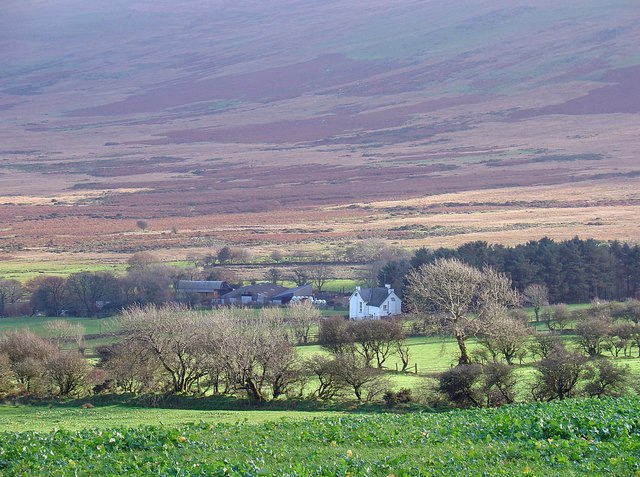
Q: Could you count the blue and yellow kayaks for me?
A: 0